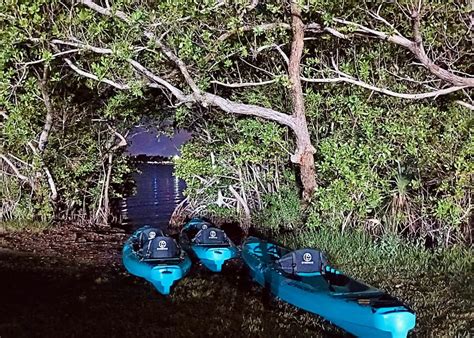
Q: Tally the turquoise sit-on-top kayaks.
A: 3